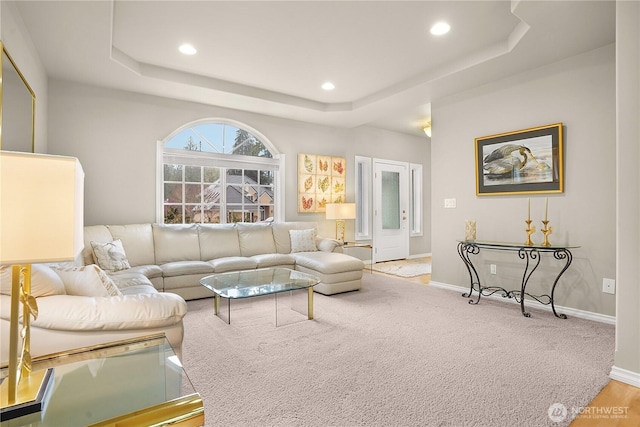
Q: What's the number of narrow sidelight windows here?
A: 2